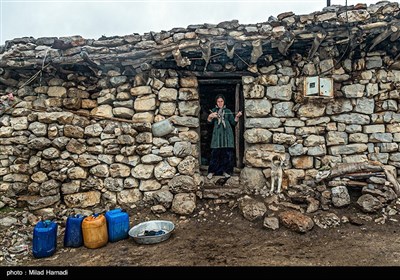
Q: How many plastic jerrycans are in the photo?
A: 4